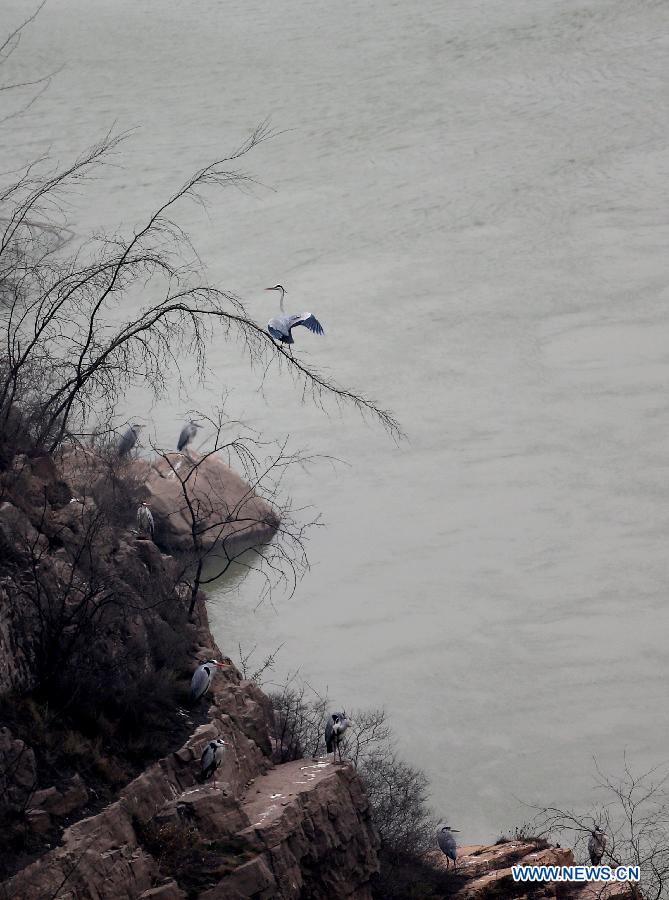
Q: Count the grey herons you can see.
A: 9